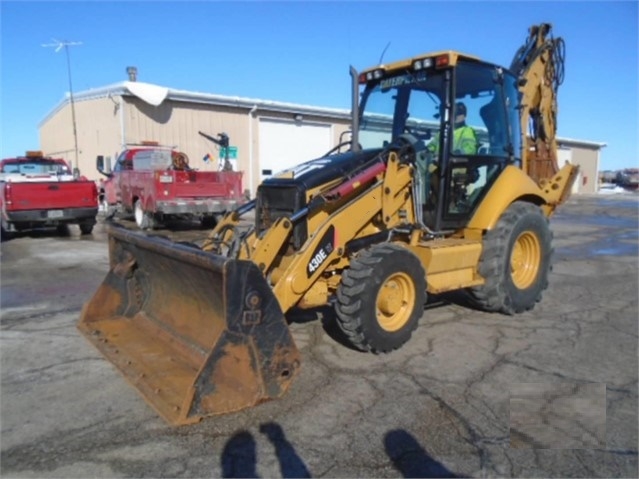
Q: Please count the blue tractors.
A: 0